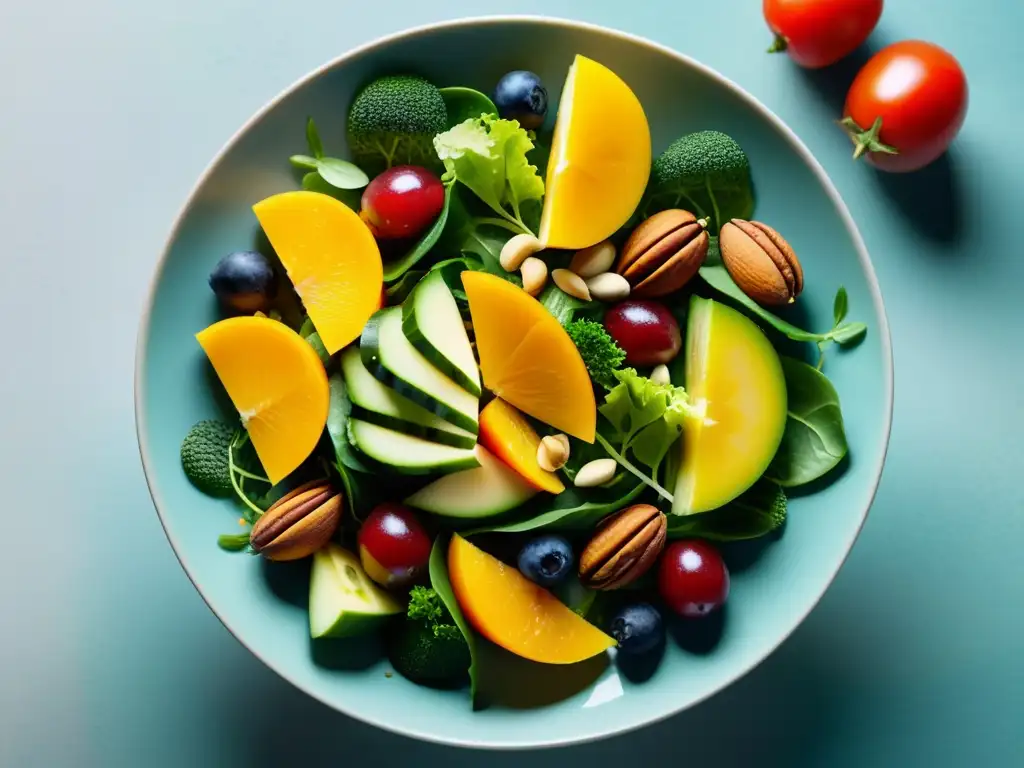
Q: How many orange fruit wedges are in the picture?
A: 6